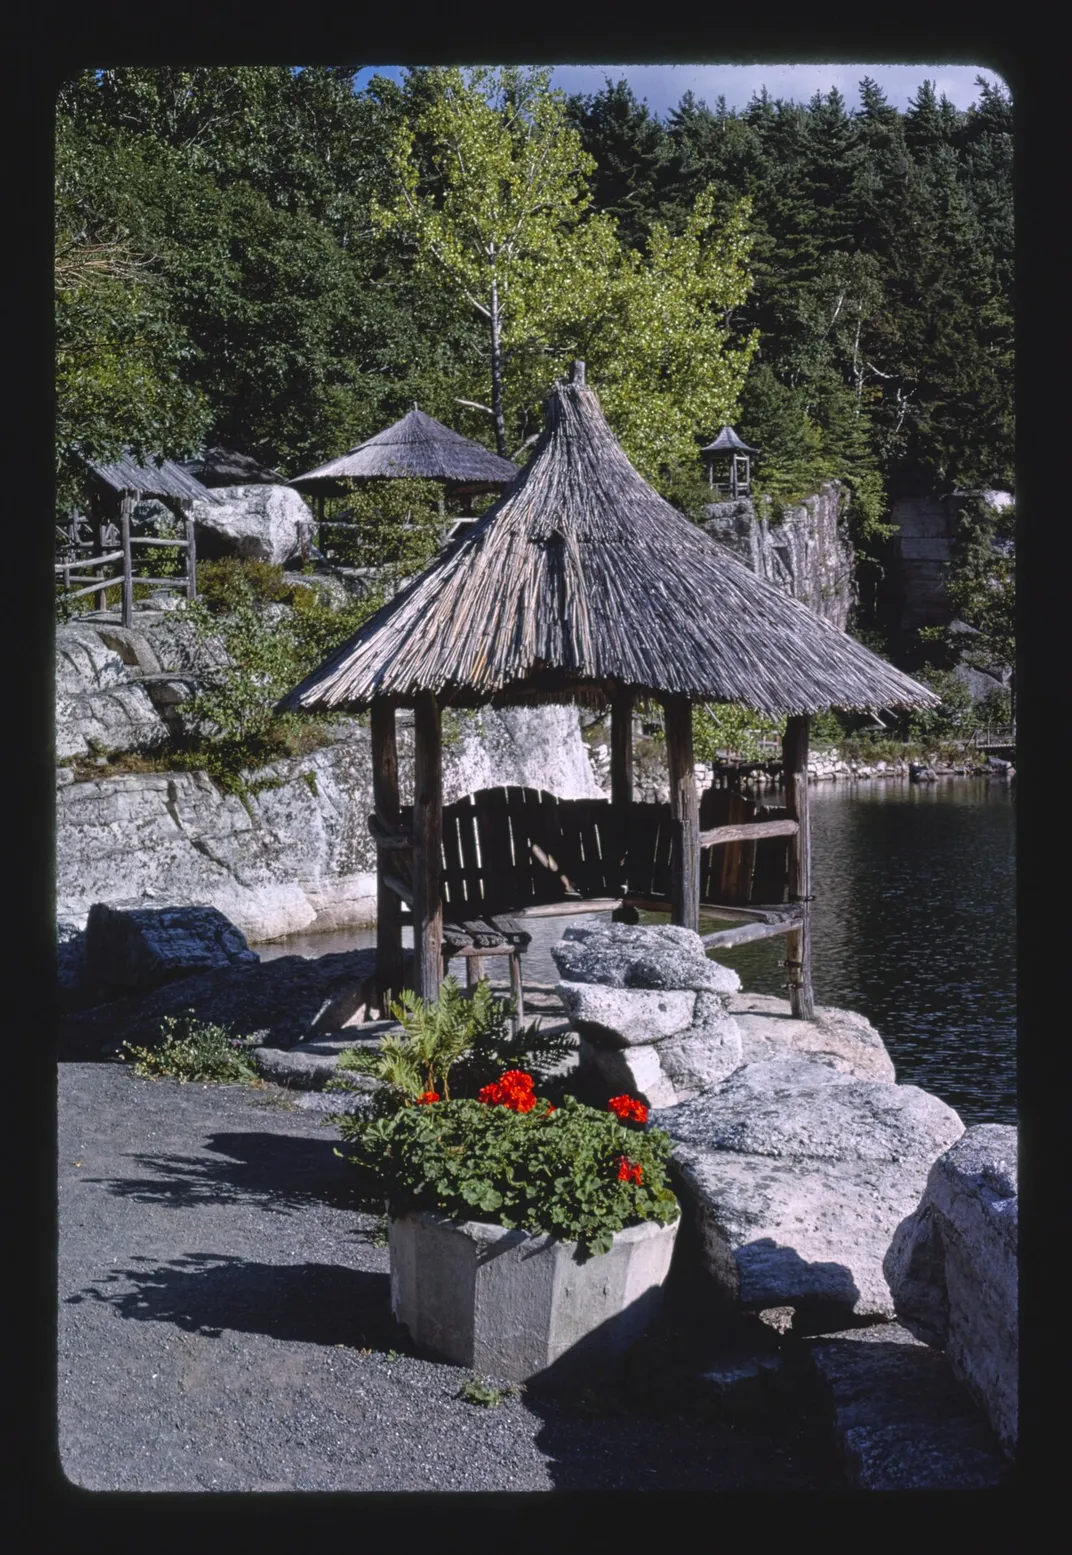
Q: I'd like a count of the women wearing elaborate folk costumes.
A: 0